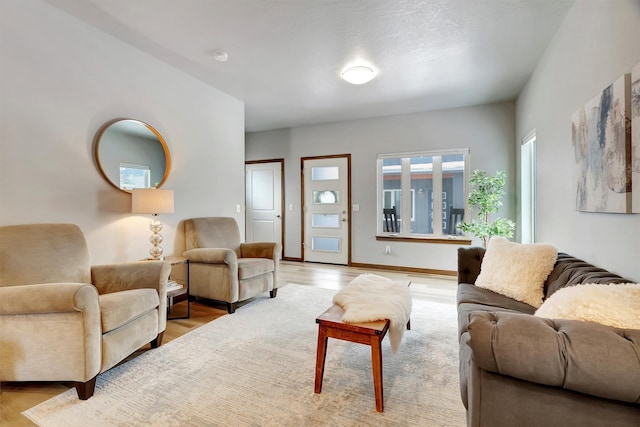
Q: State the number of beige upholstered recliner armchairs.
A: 2